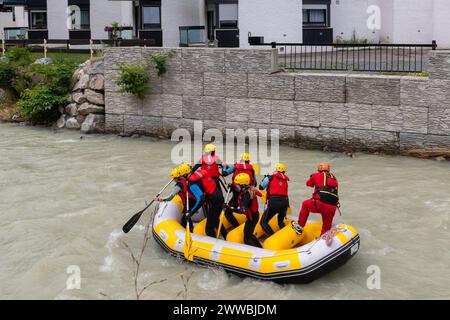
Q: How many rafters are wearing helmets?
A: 7